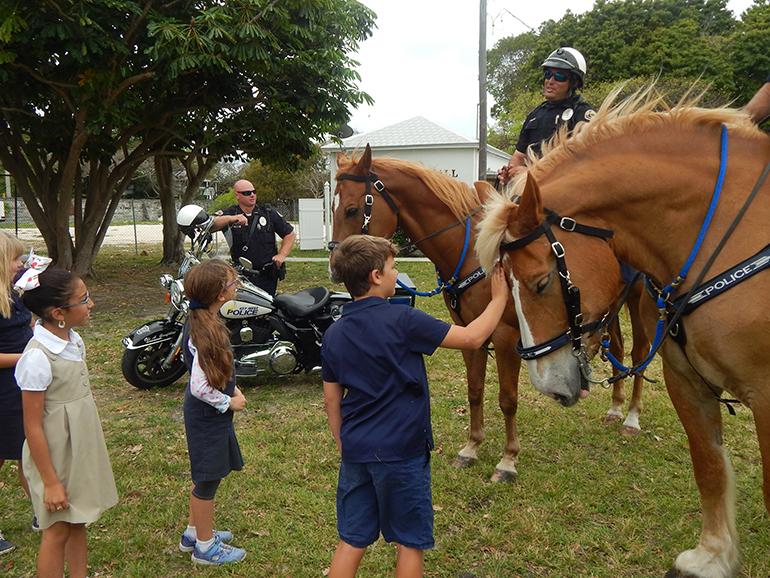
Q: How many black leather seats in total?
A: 1